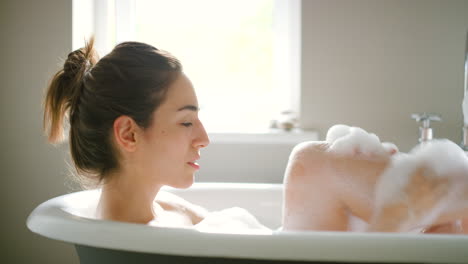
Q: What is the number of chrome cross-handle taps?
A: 1